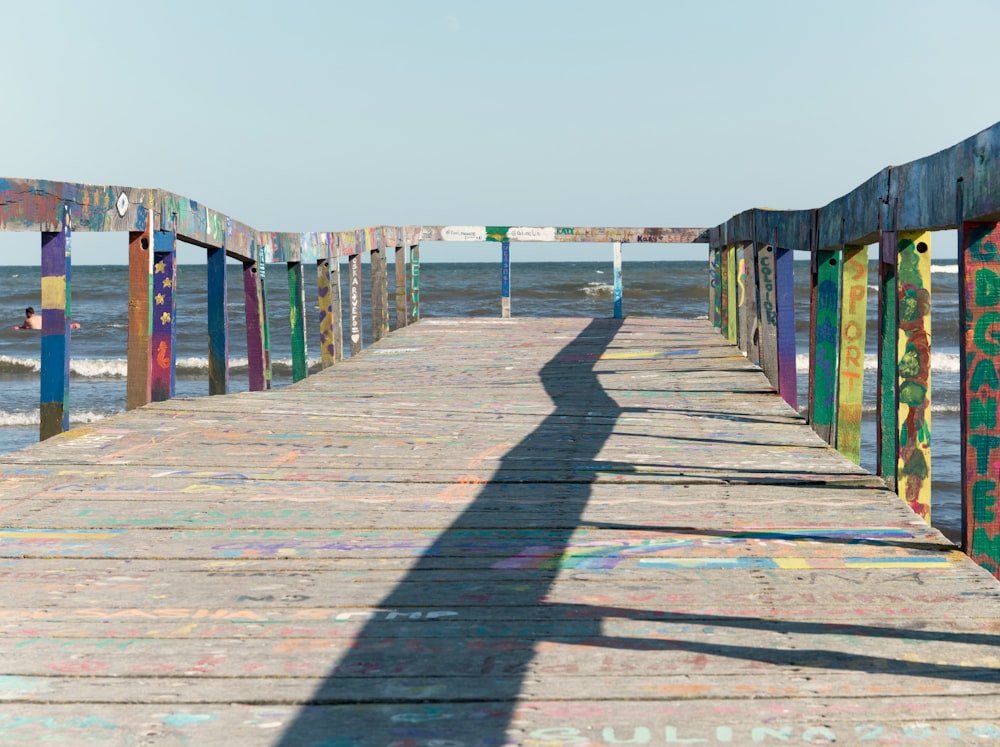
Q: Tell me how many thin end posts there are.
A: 2